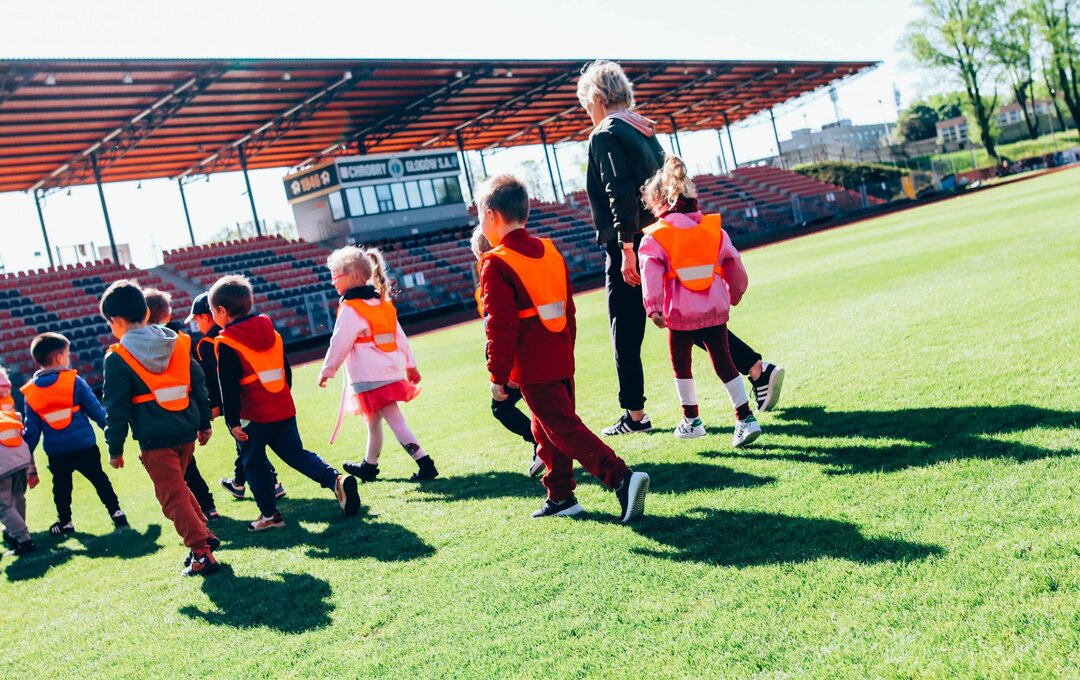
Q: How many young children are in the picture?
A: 10